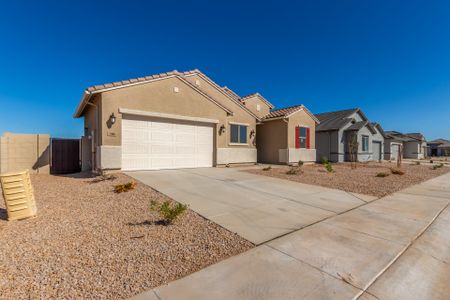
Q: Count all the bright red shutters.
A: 2